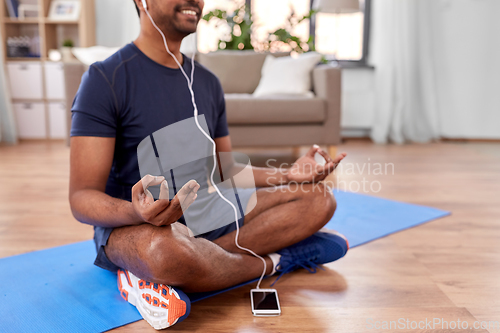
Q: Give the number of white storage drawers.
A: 4